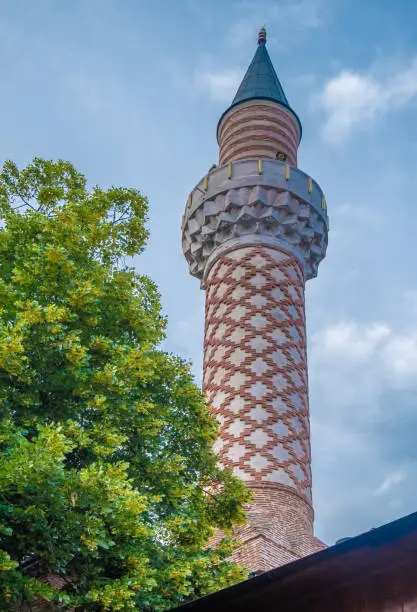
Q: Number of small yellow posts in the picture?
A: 7